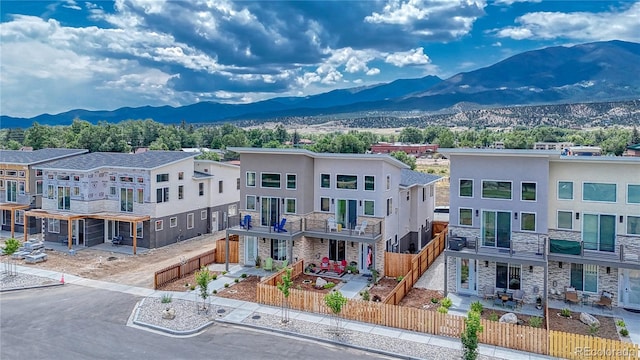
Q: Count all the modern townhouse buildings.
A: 4